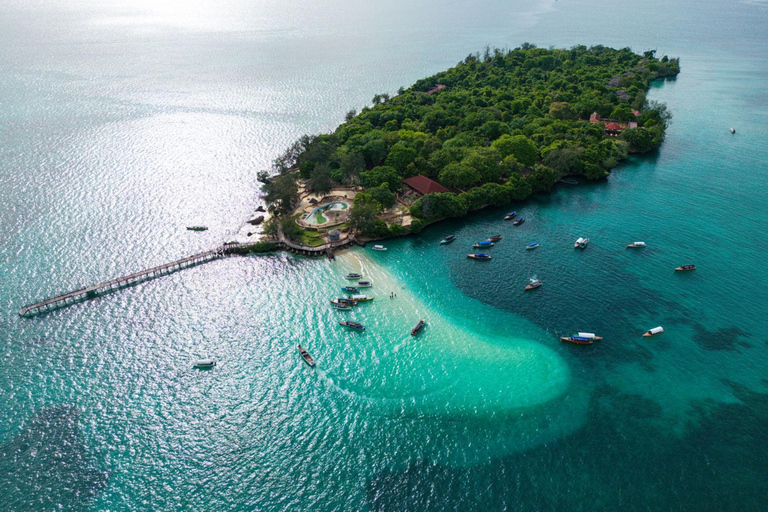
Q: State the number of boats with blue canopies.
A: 6